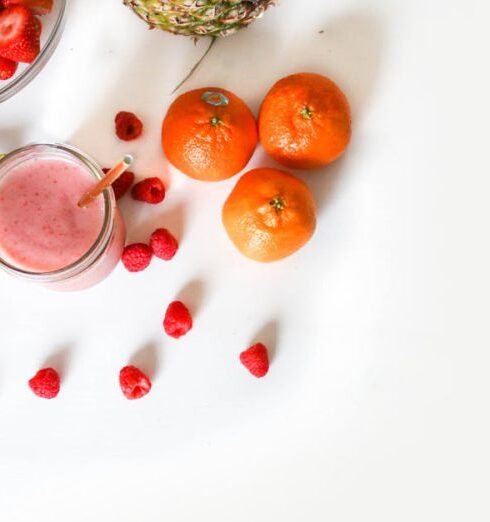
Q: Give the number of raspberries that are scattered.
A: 9